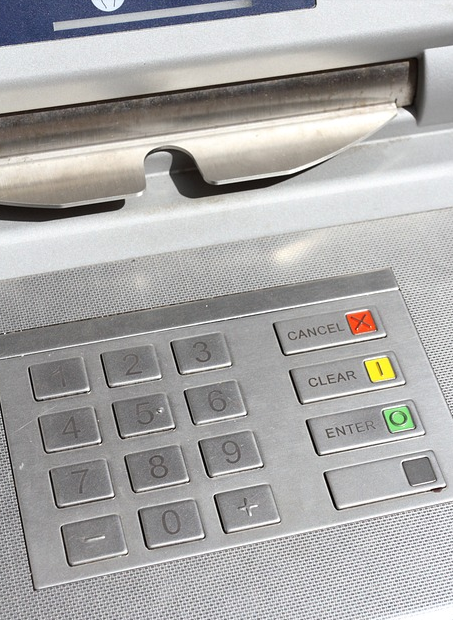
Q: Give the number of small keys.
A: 12